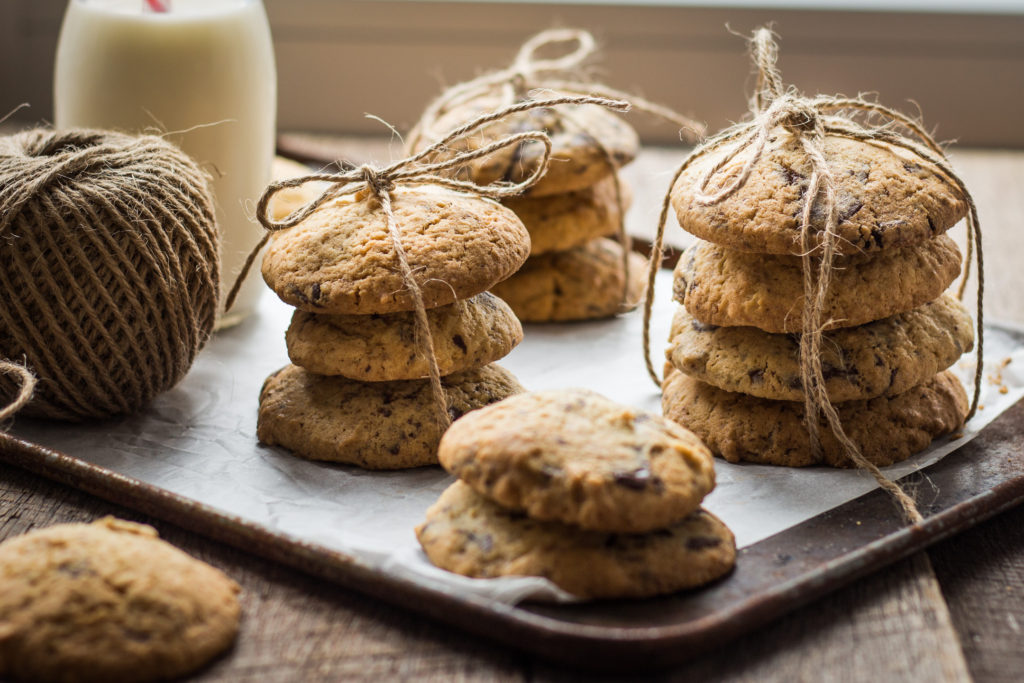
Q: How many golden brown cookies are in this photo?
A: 13